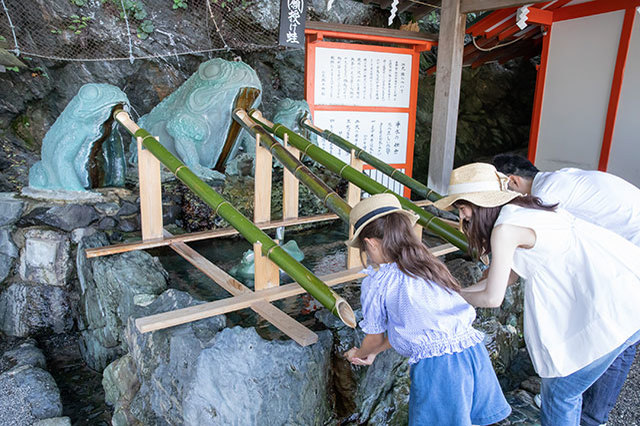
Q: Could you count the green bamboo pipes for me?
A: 4